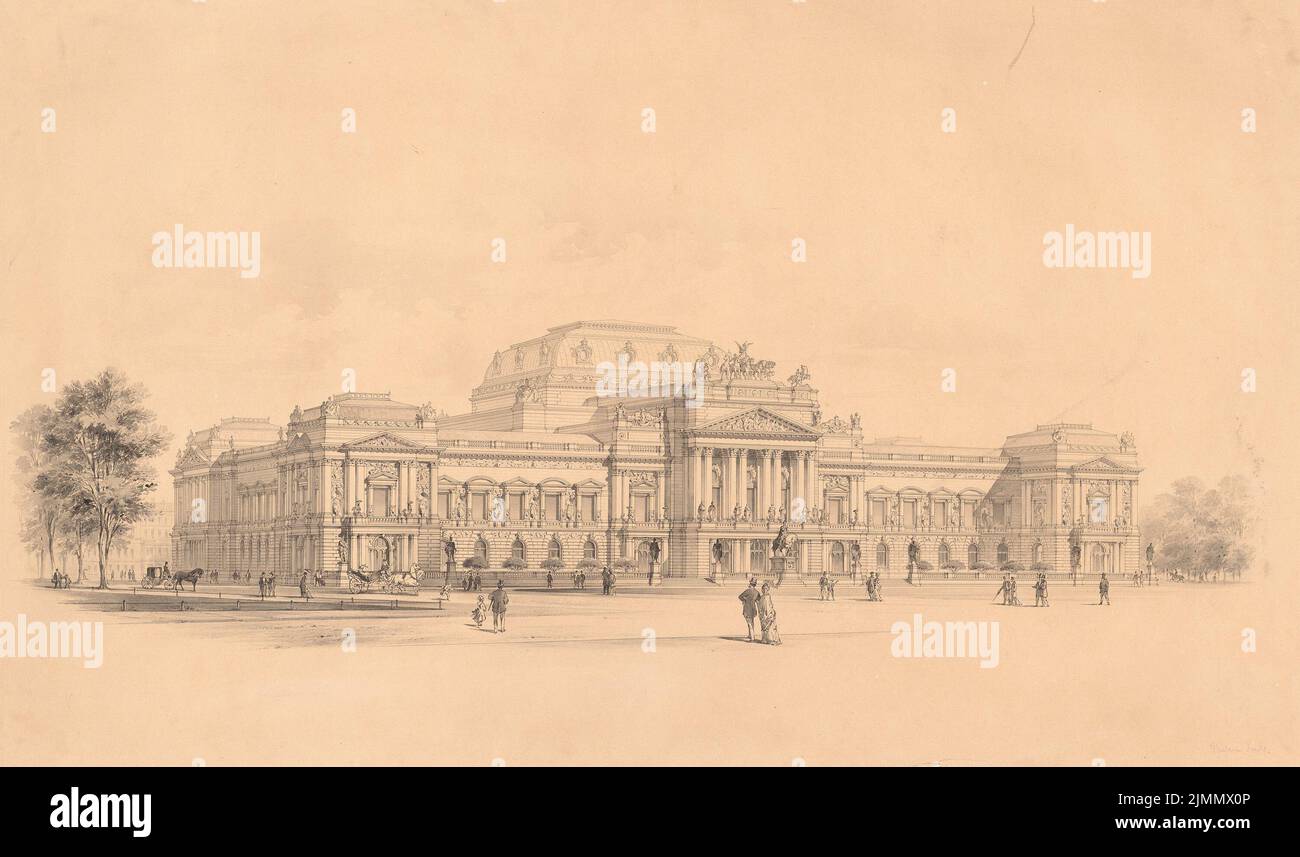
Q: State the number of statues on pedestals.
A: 9